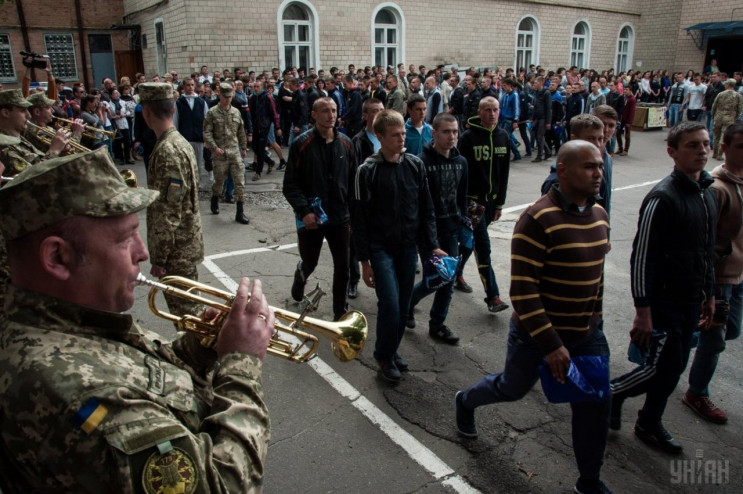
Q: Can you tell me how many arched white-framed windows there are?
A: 5